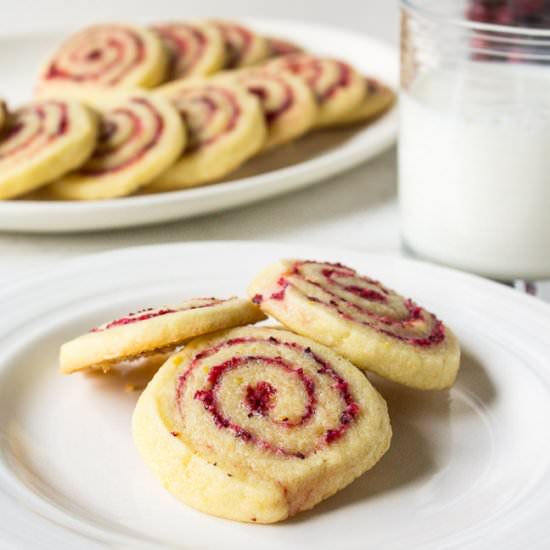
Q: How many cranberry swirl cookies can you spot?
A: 14